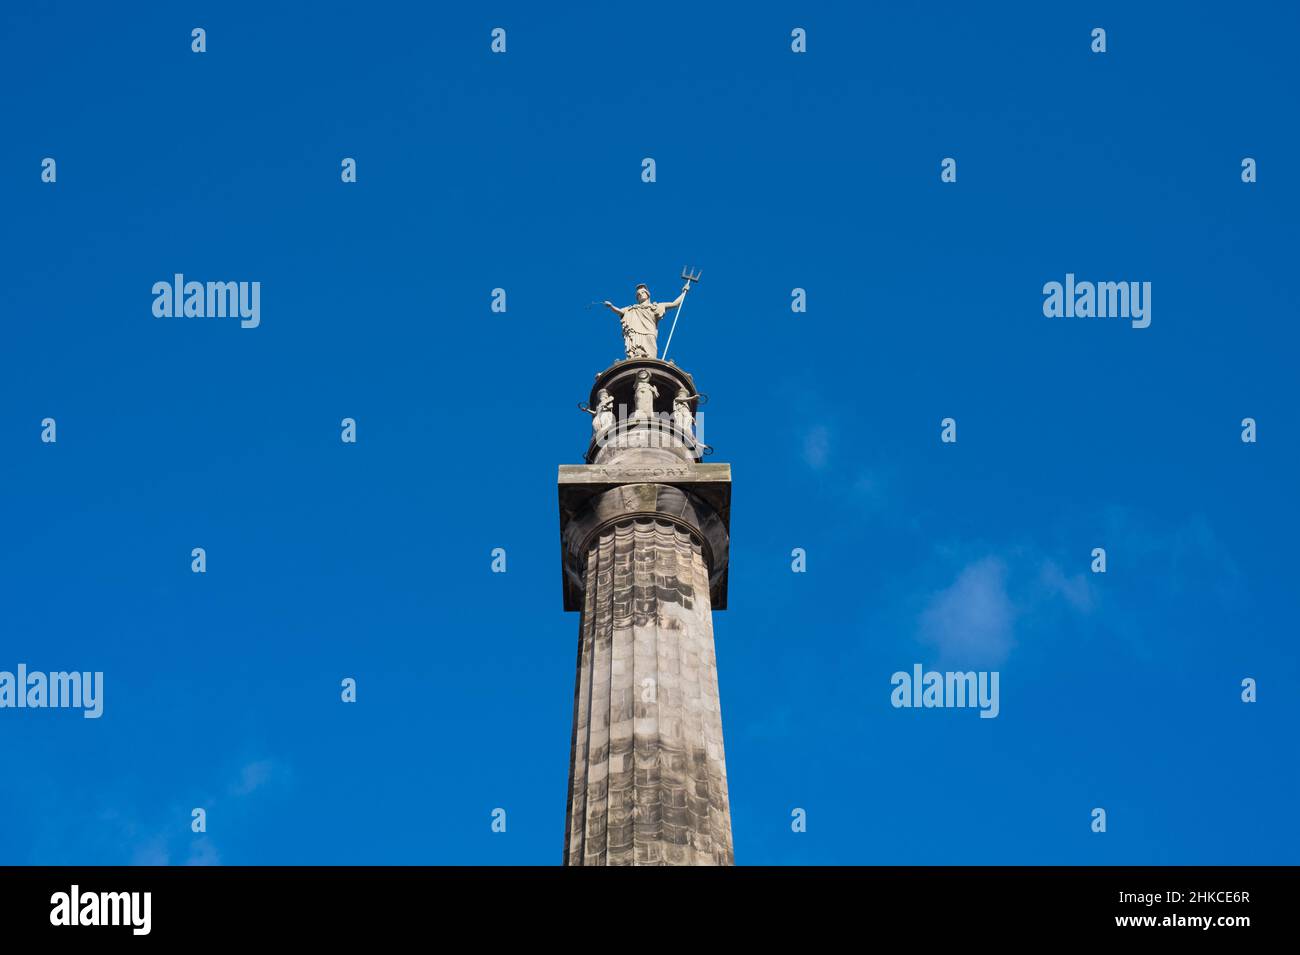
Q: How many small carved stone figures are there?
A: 3